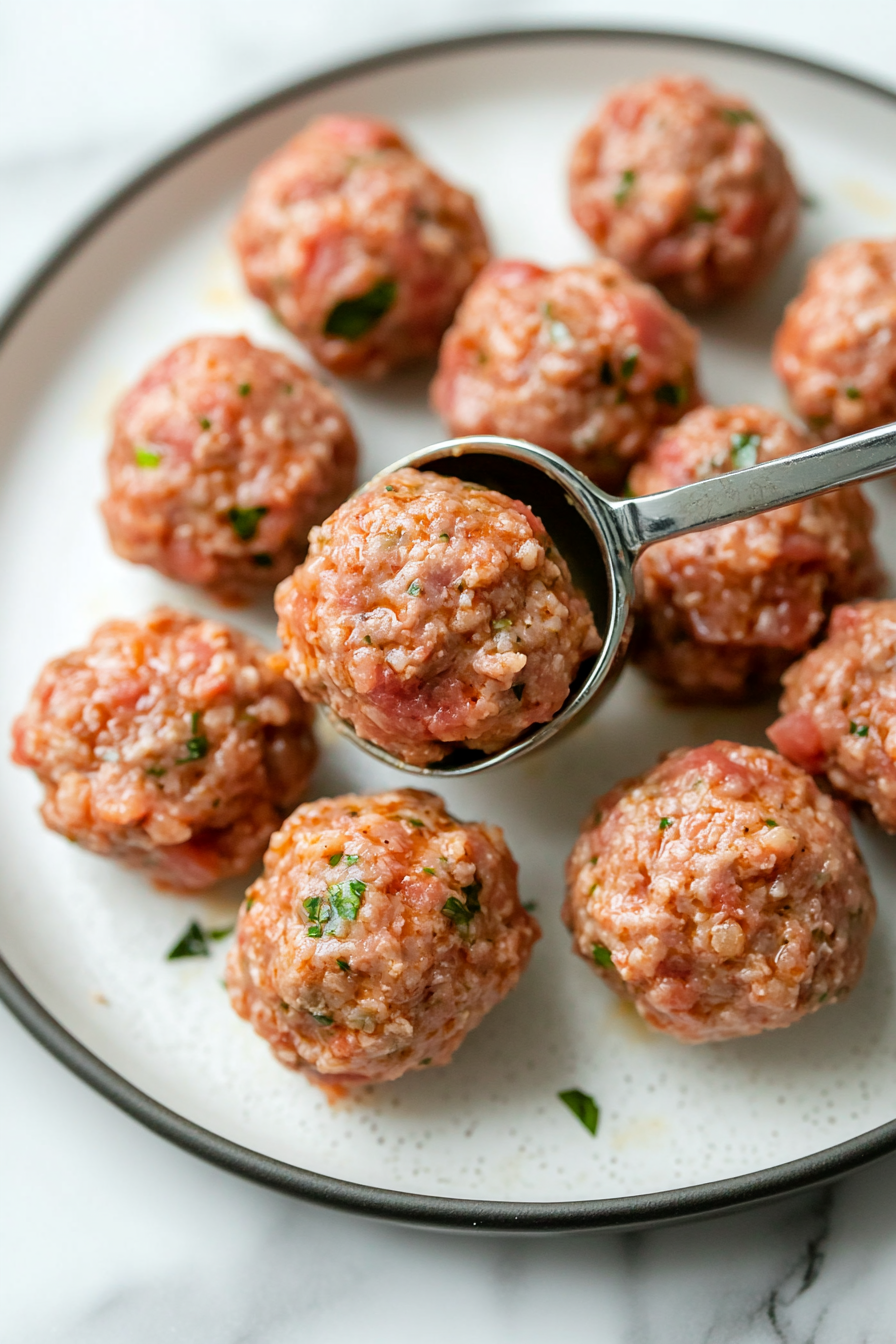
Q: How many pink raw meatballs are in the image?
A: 11